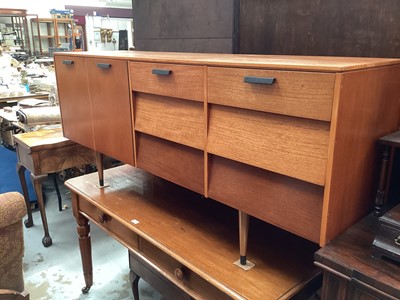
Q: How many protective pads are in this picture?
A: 2